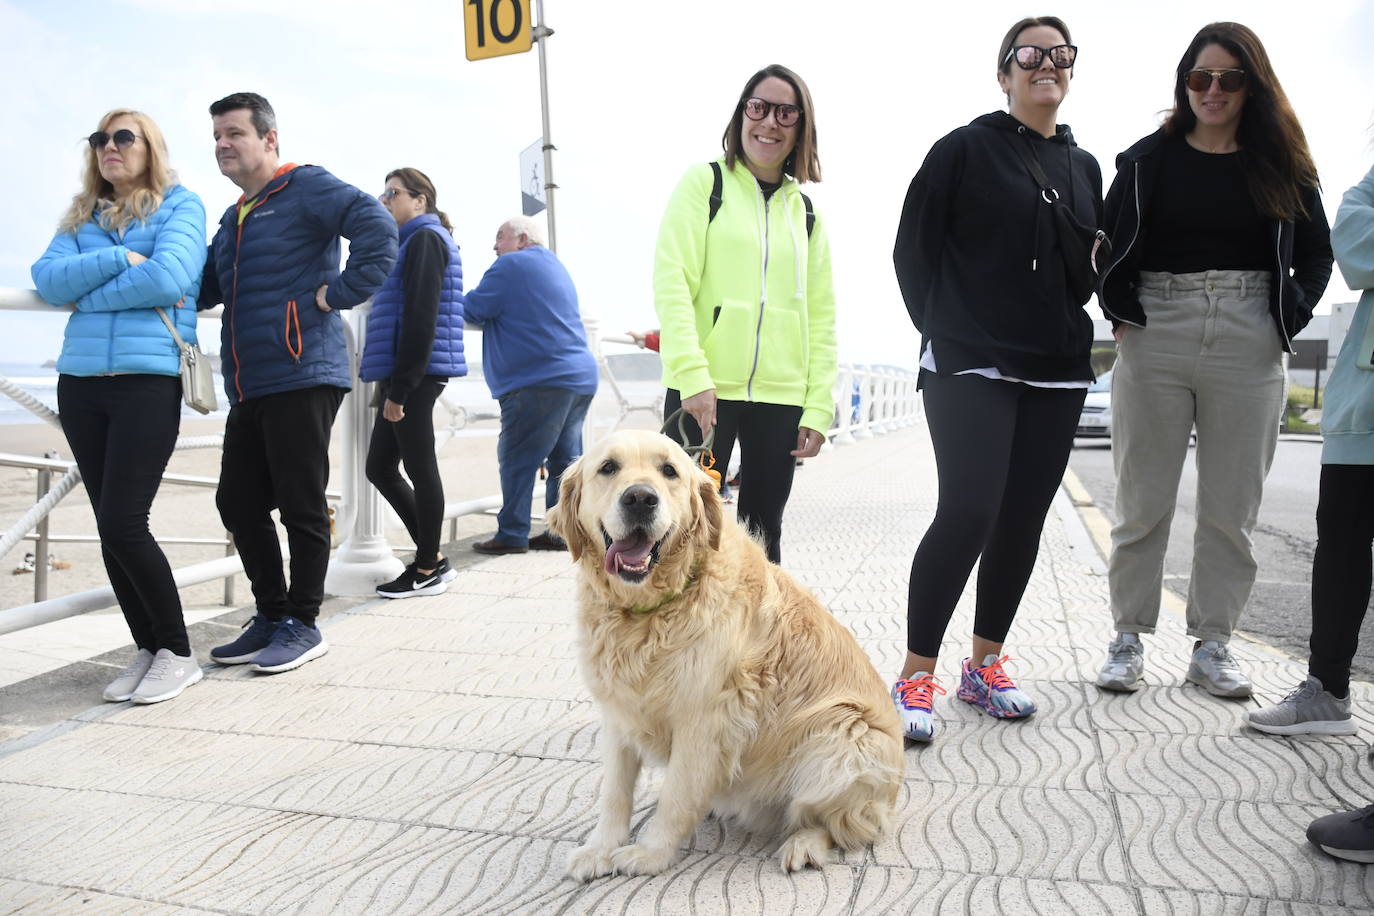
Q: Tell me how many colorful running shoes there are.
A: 2